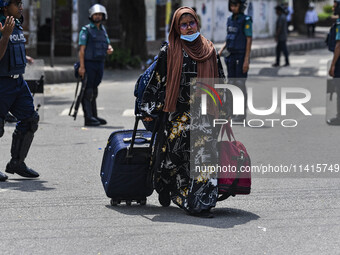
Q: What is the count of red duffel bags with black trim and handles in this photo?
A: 1